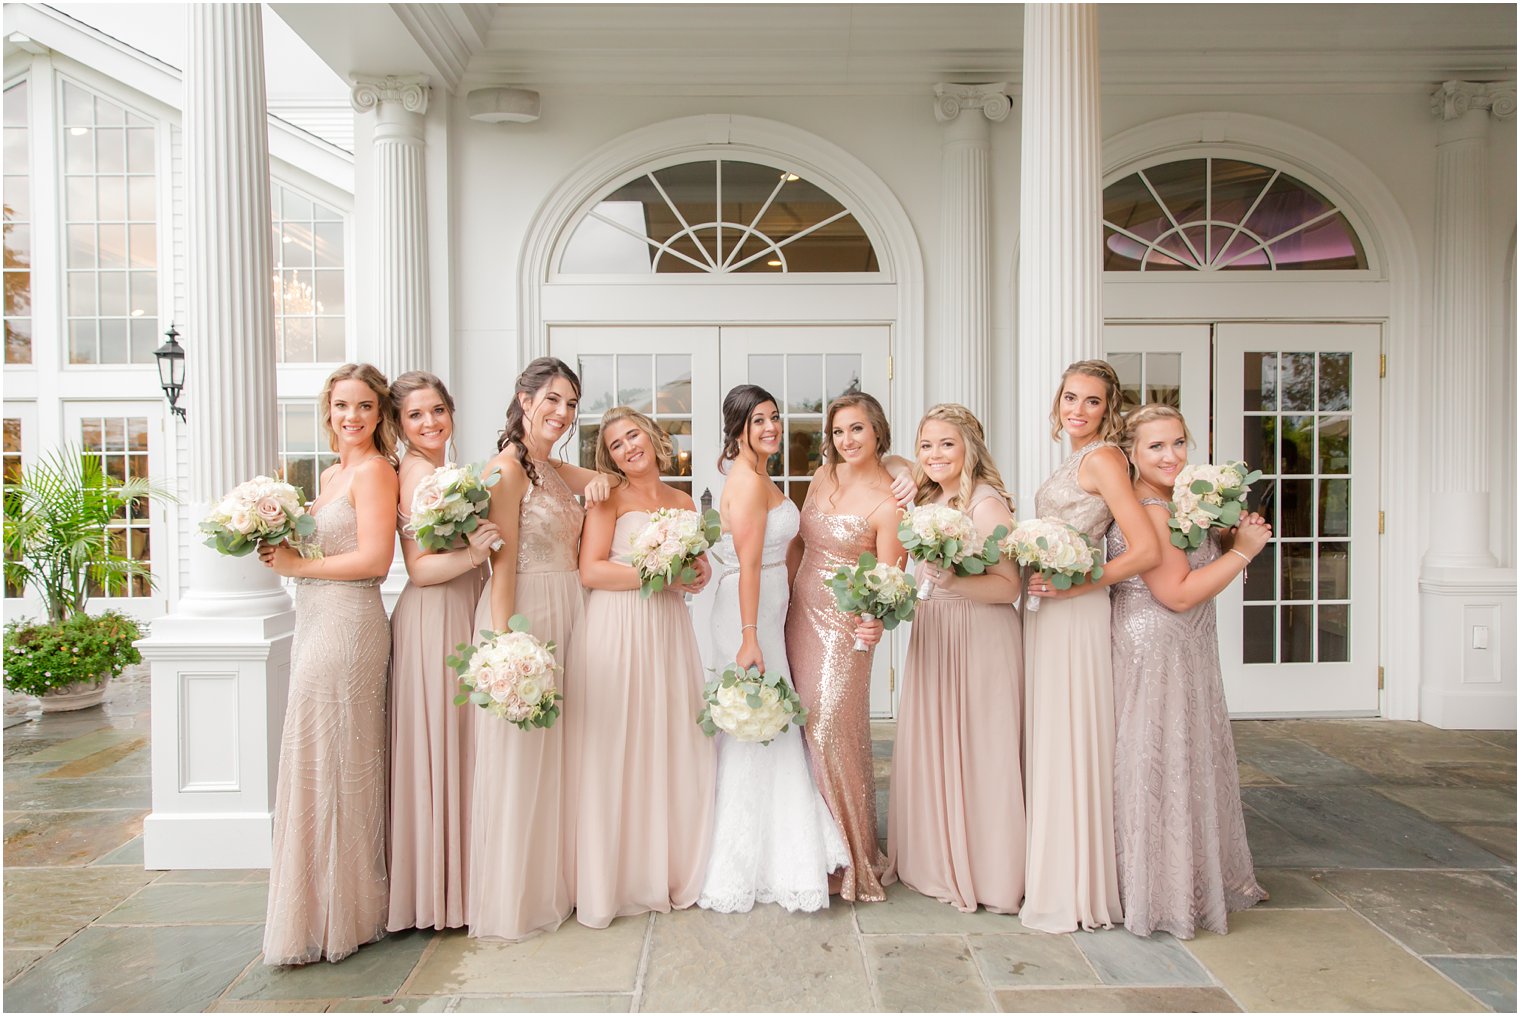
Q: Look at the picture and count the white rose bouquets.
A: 9